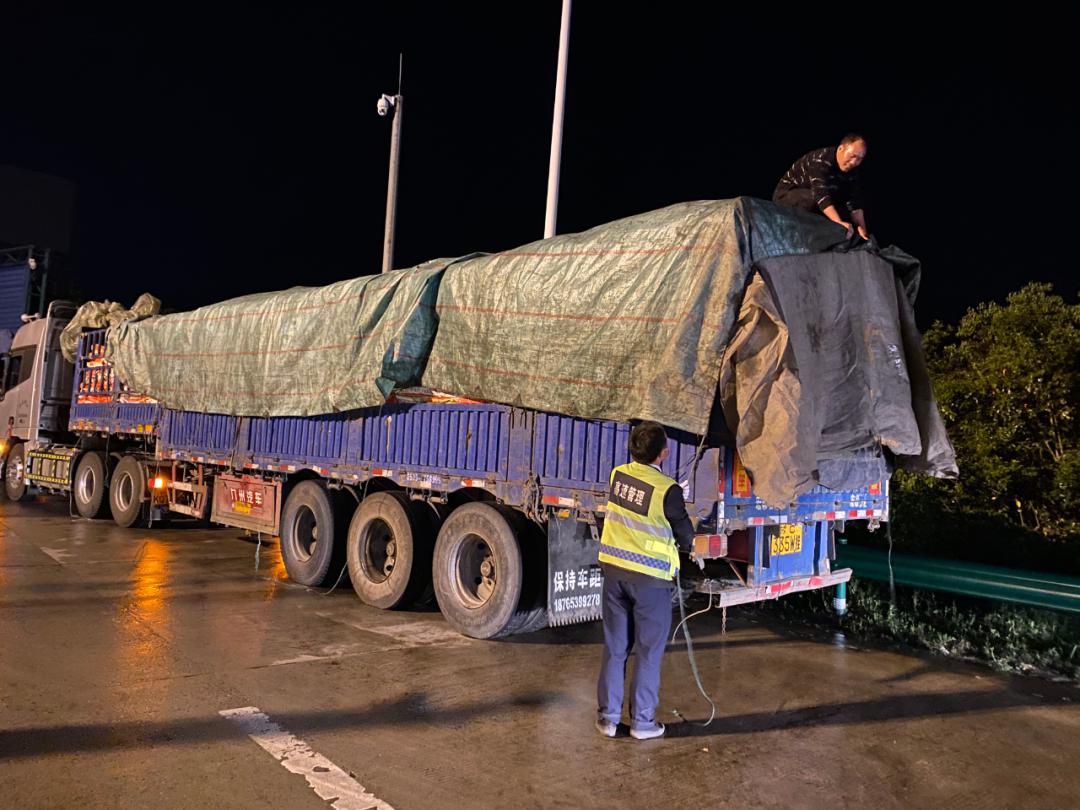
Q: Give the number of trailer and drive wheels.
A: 5